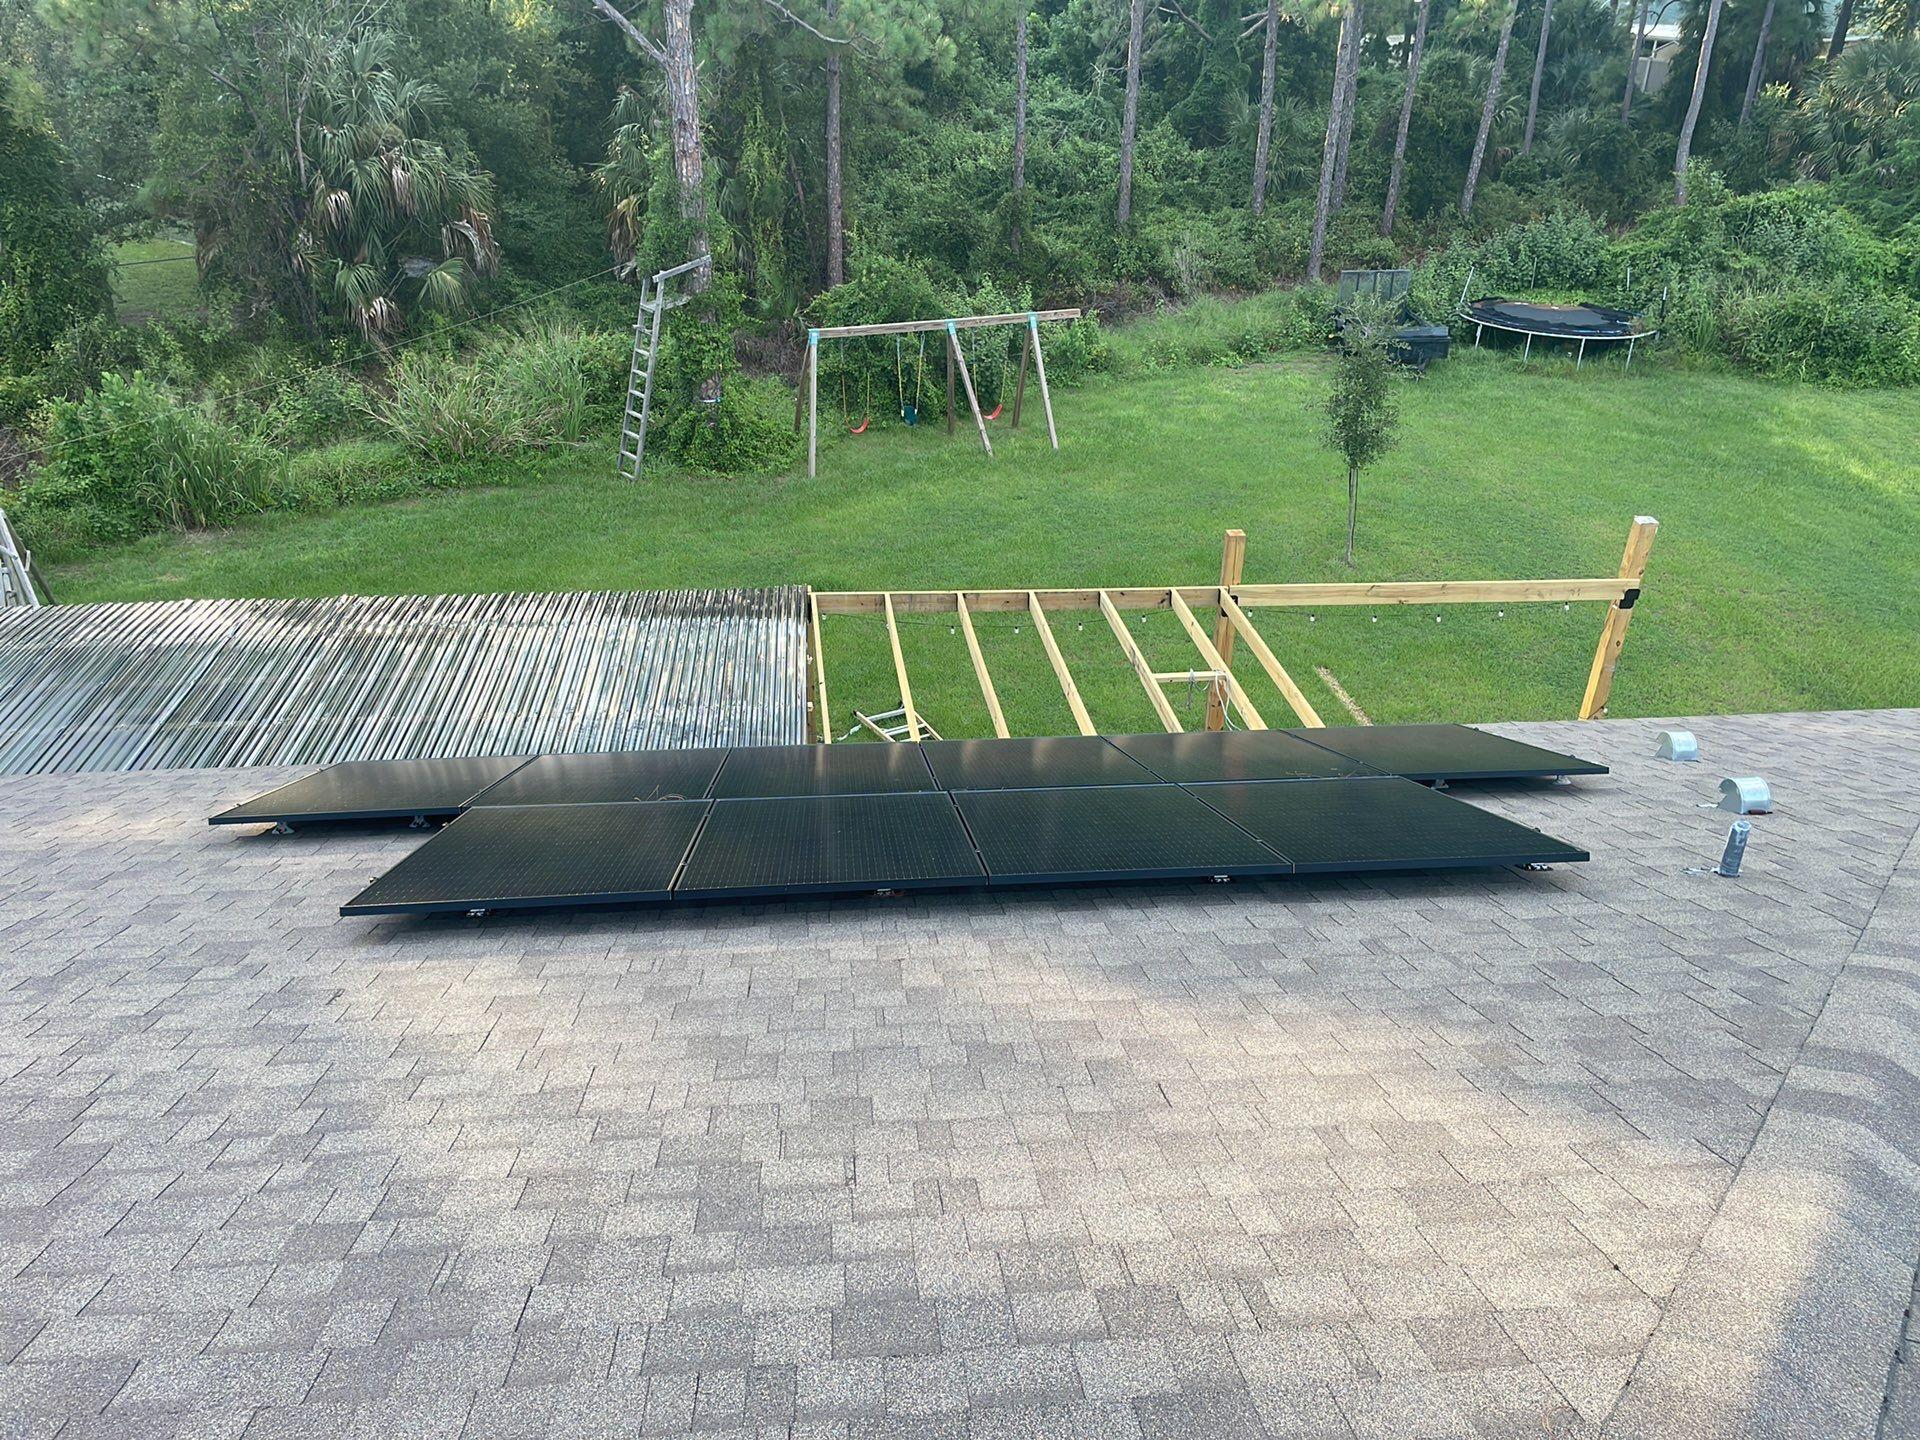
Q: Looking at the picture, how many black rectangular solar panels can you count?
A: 10